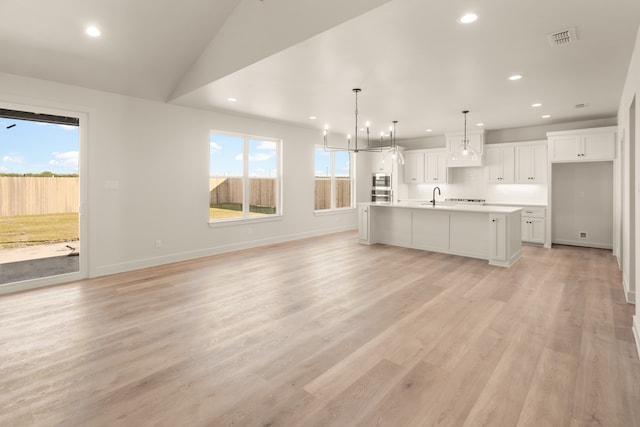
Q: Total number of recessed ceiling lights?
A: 11